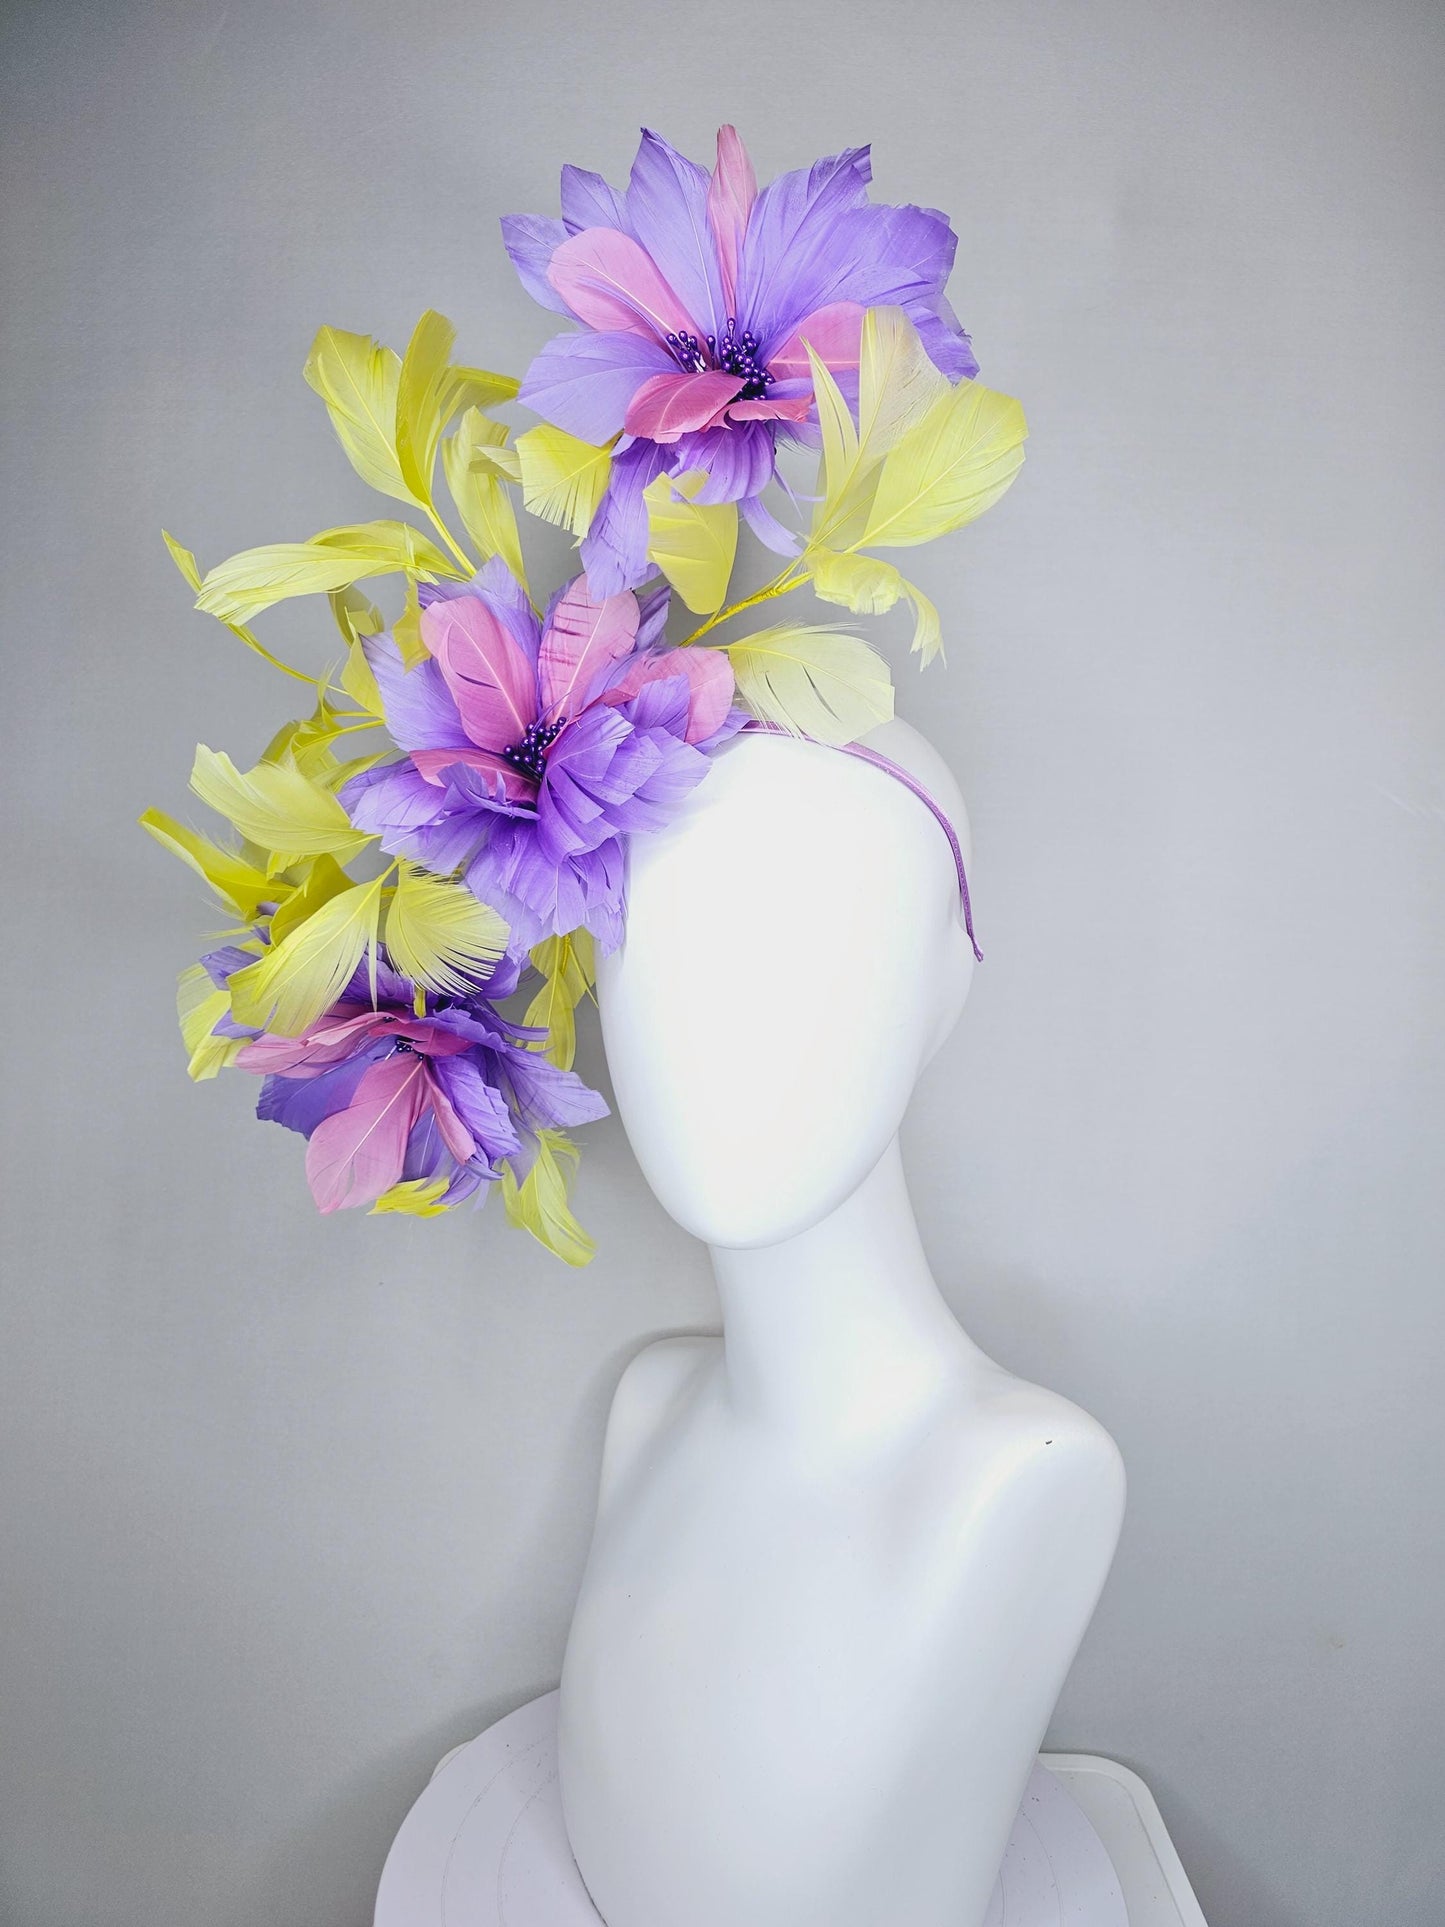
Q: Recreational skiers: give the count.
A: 0